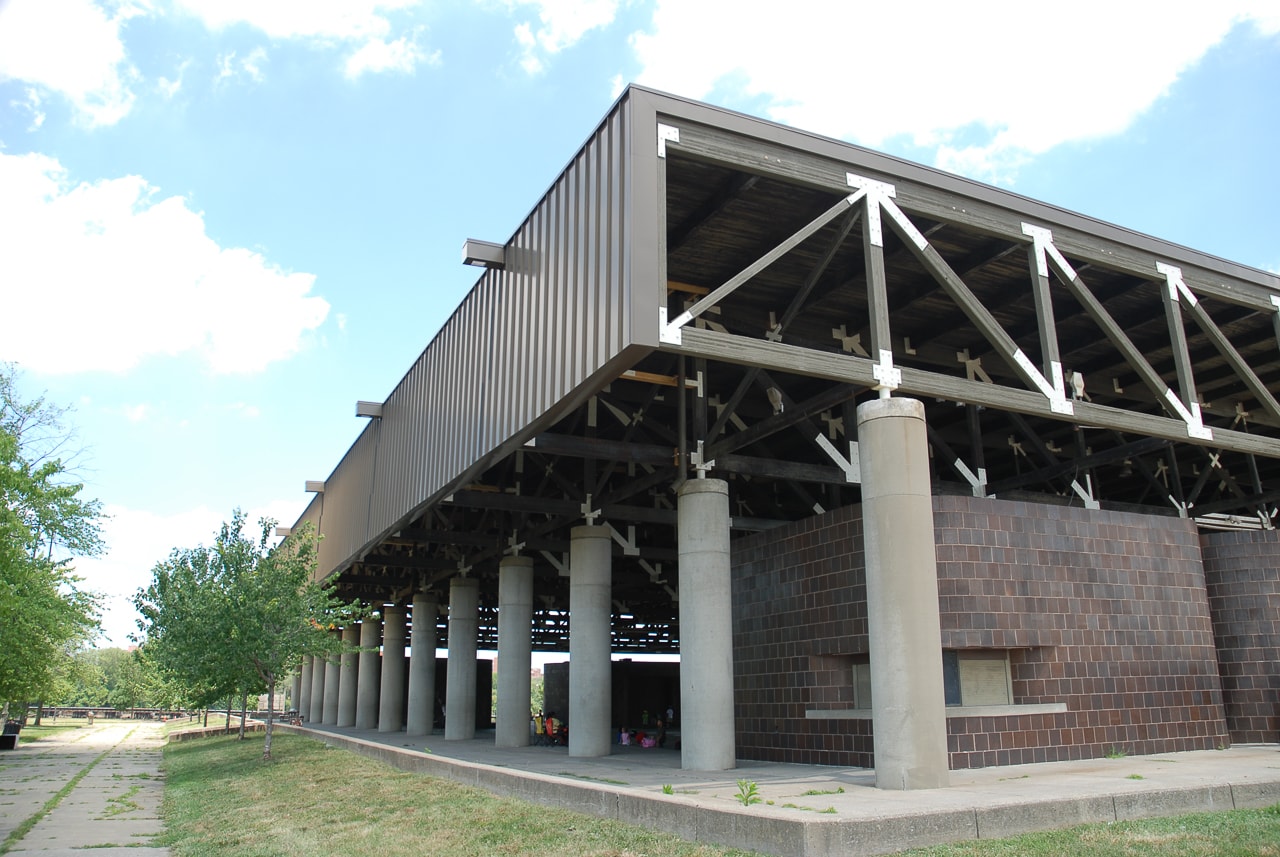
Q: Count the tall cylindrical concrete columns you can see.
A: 13